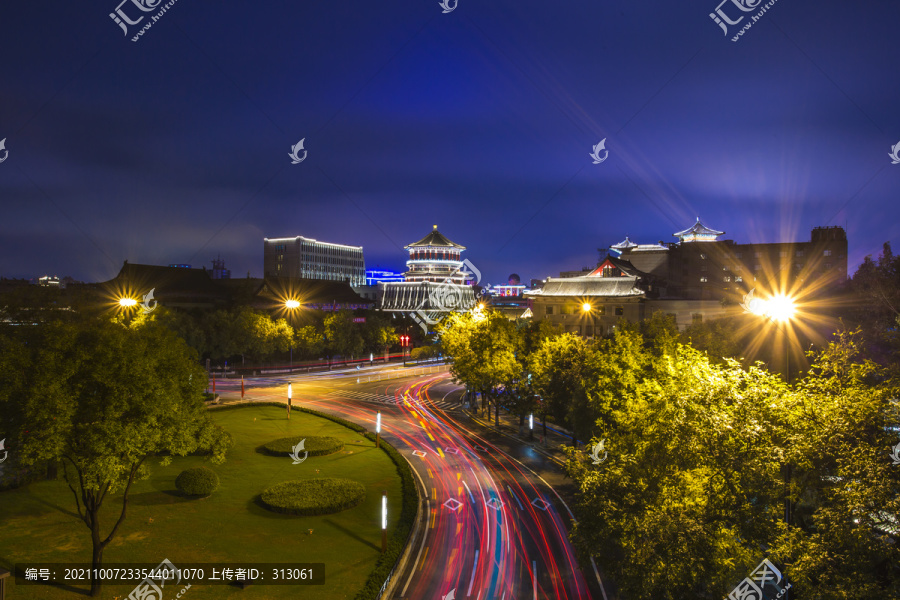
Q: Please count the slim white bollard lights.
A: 5